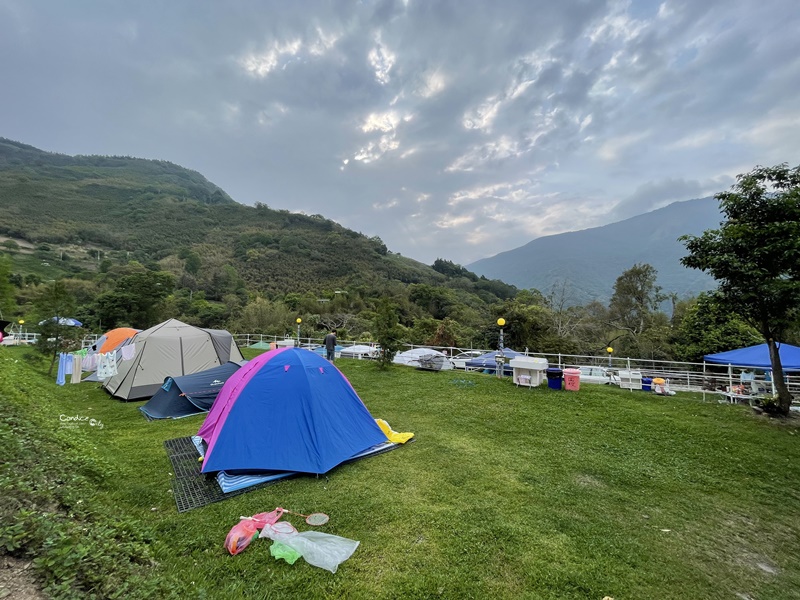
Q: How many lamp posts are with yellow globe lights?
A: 4